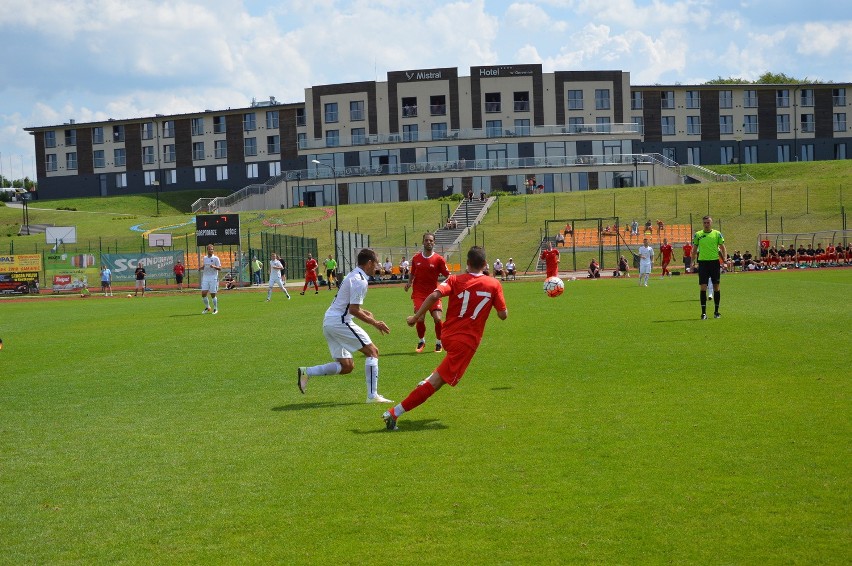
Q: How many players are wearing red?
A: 5